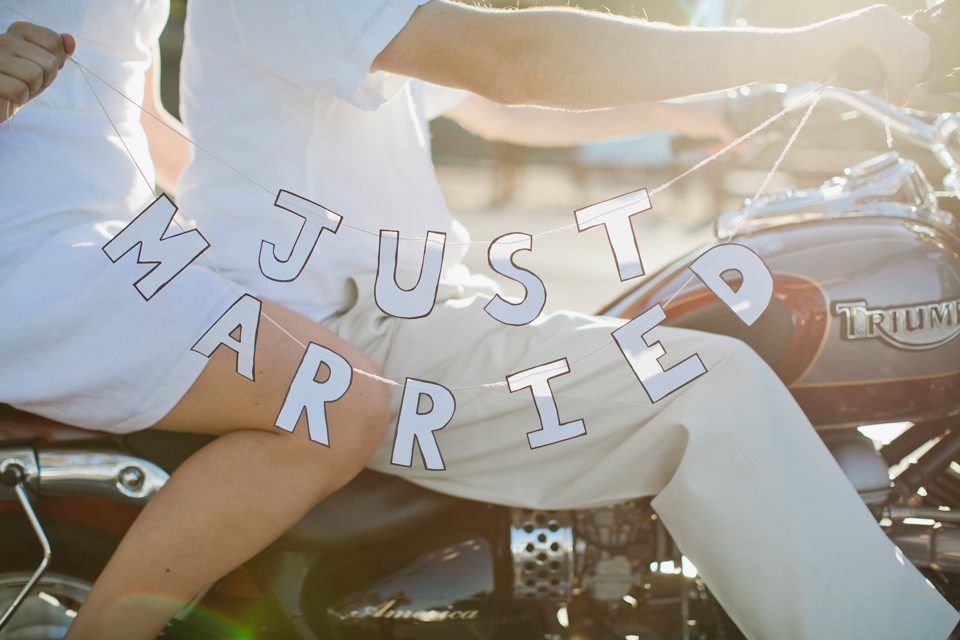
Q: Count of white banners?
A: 2